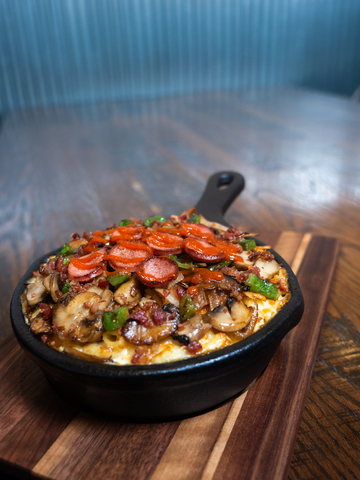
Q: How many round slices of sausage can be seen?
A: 7